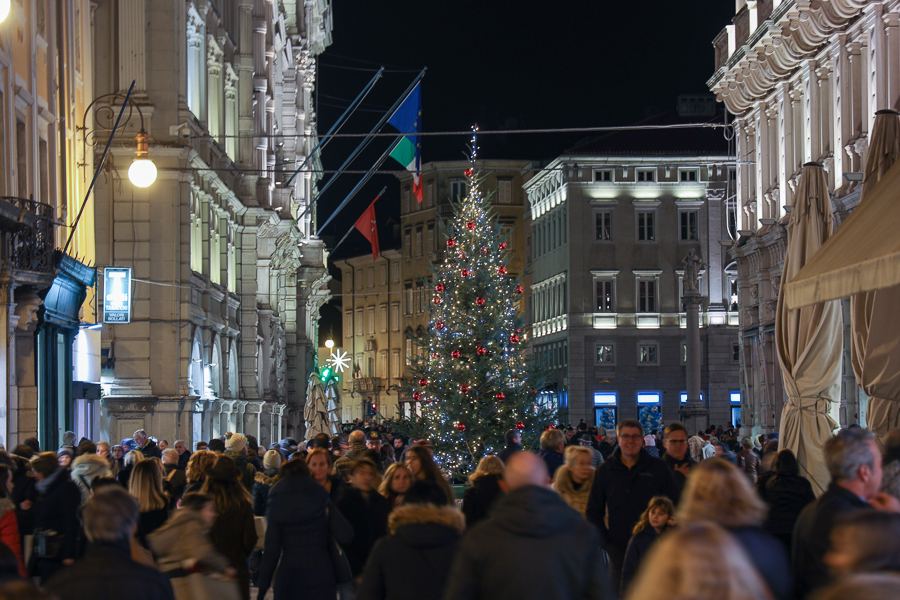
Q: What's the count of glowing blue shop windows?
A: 4